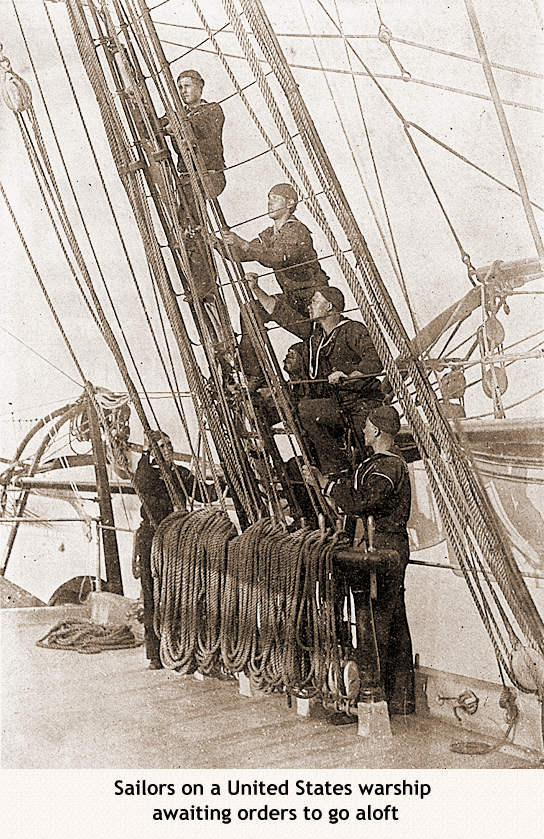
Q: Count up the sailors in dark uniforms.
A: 6